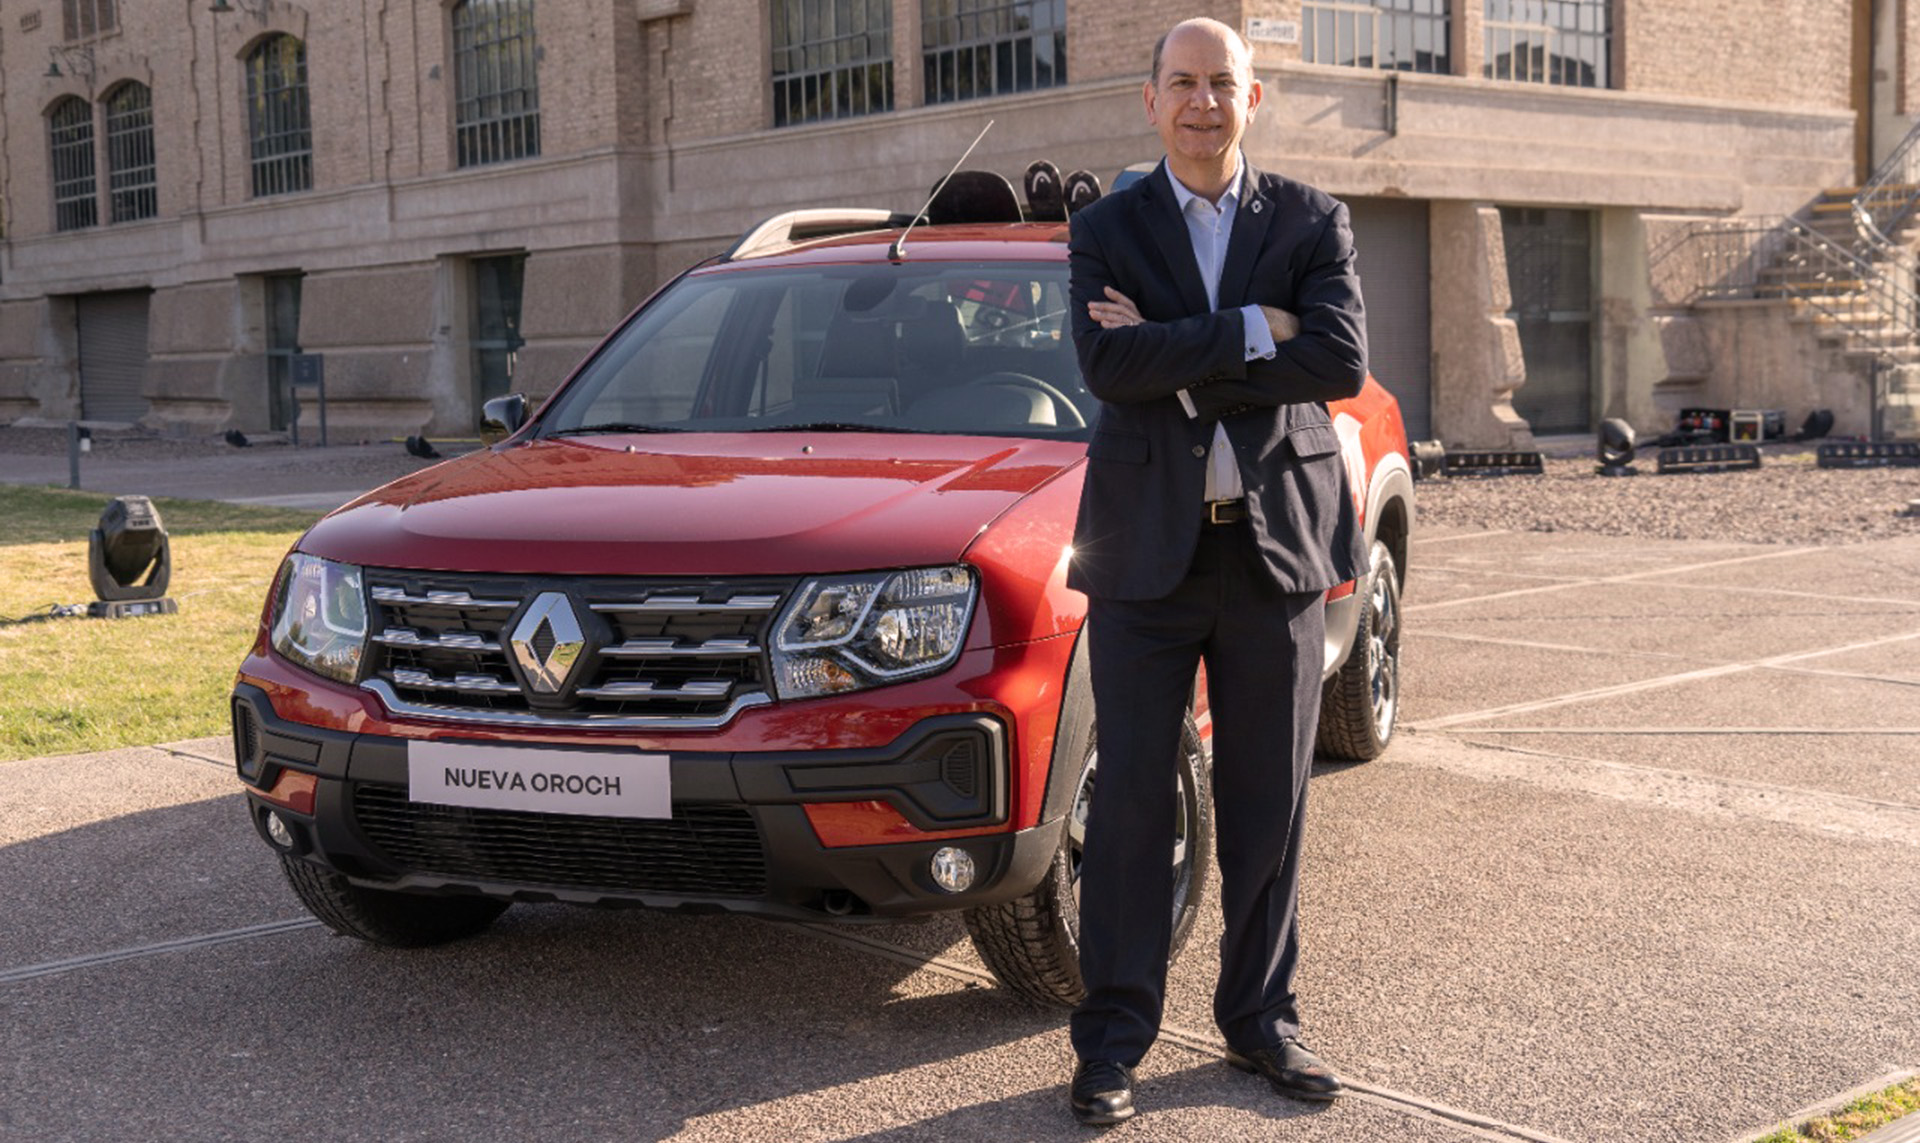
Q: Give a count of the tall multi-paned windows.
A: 8